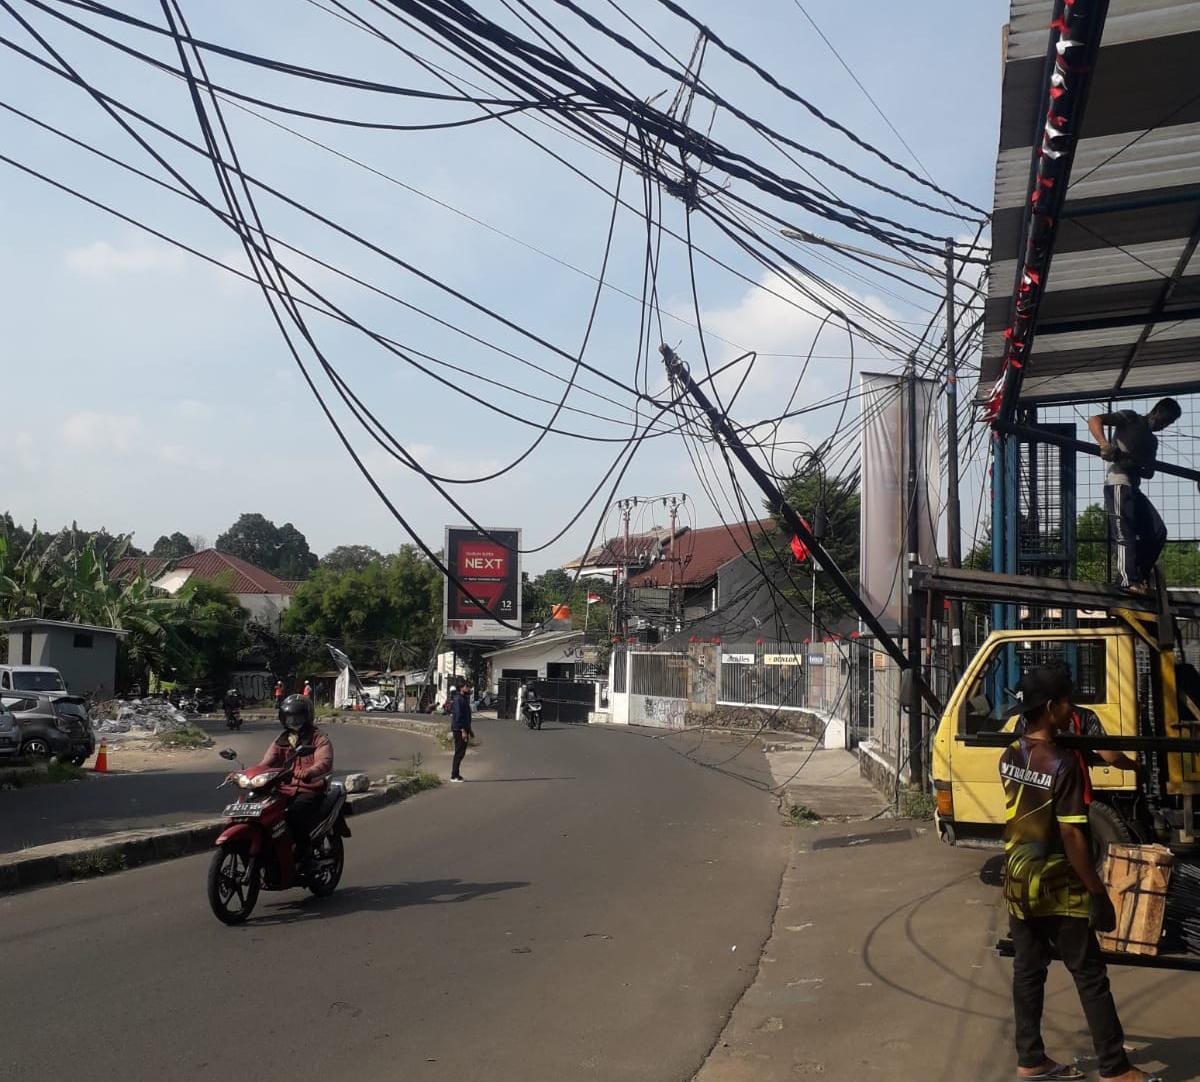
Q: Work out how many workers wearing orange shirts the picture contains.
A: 2